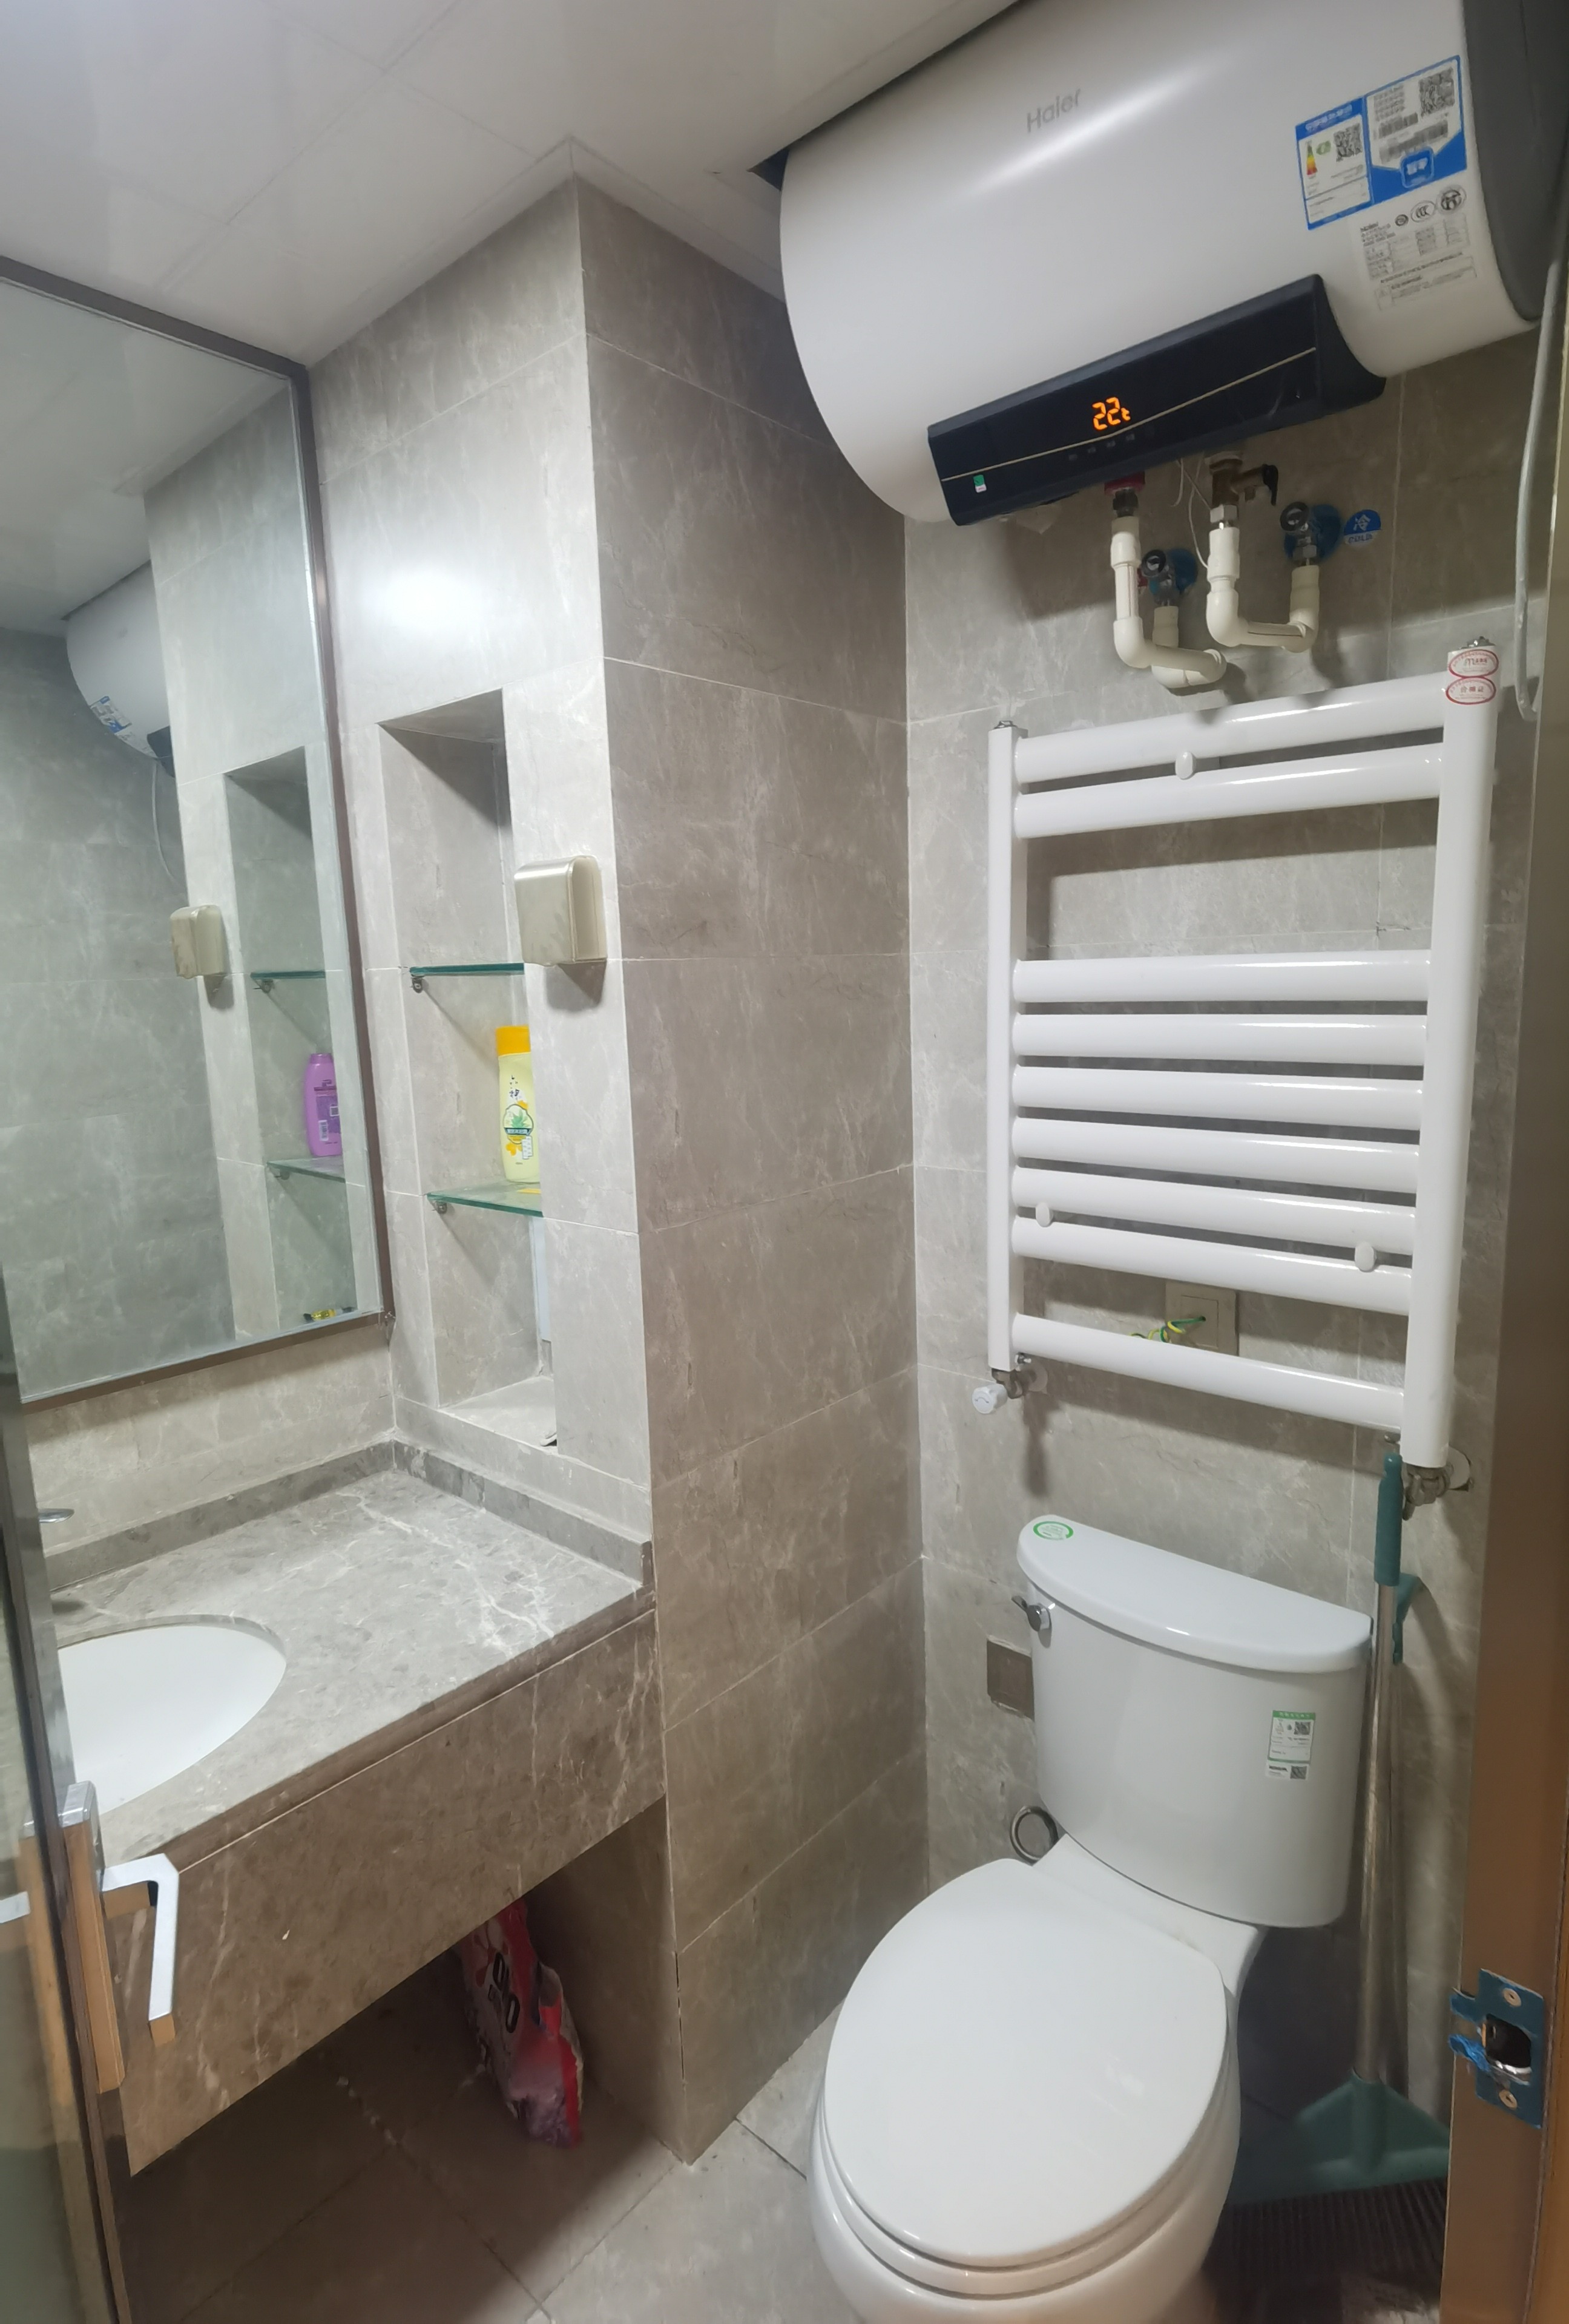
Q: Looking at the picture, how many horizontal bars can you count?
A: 9